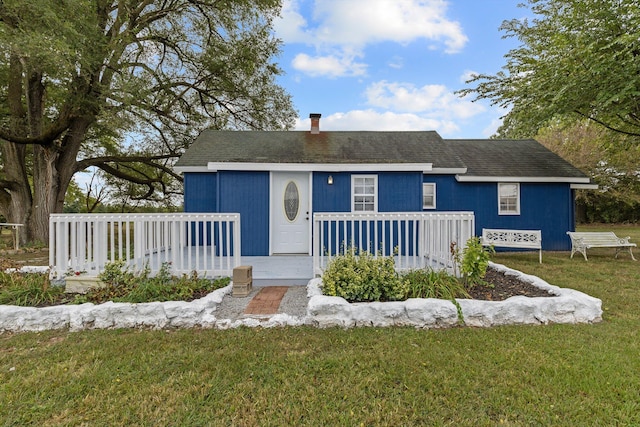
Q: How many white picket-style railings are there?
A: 2